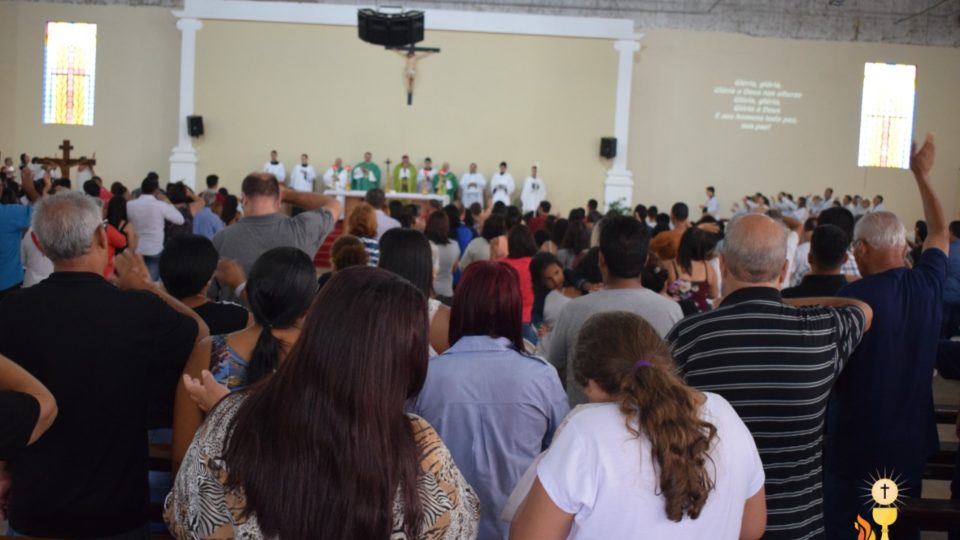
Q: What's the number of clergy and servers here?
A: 10